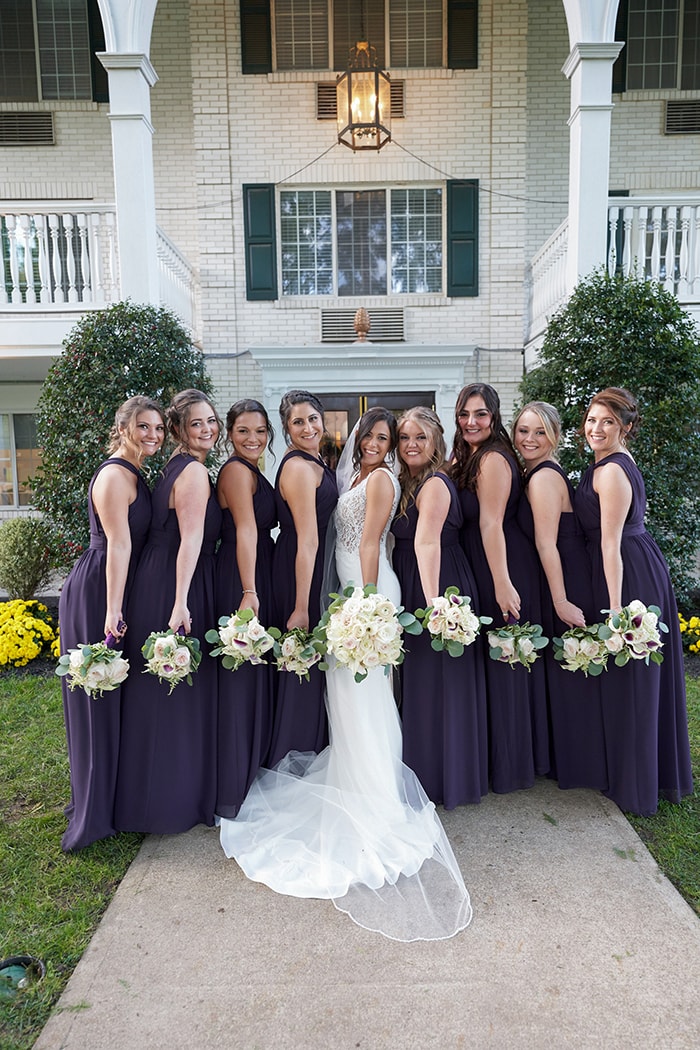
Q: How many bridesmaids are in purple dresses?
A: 8